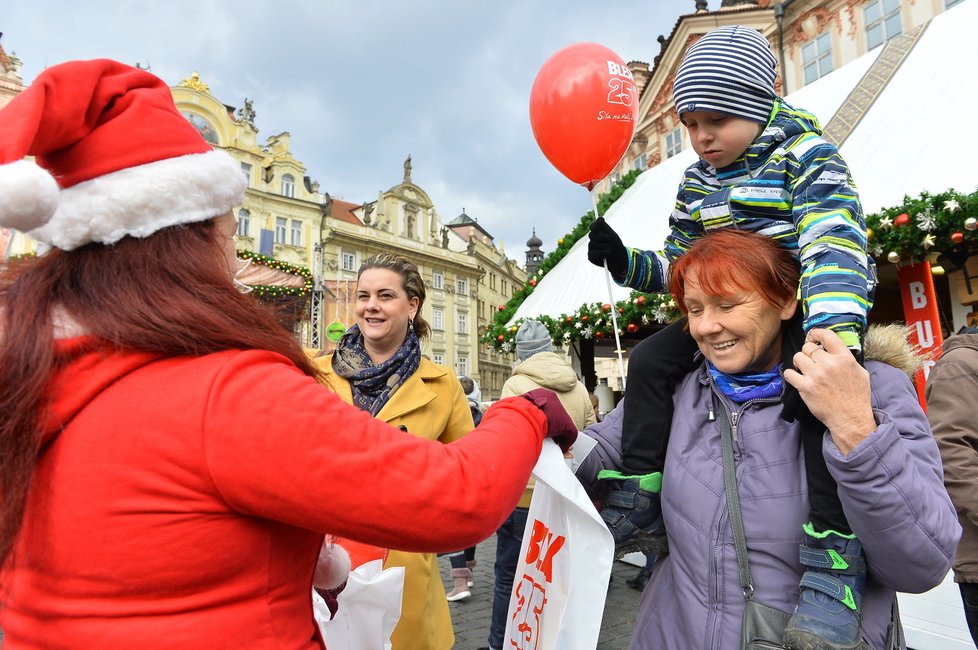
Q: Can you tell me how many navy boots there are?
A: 2